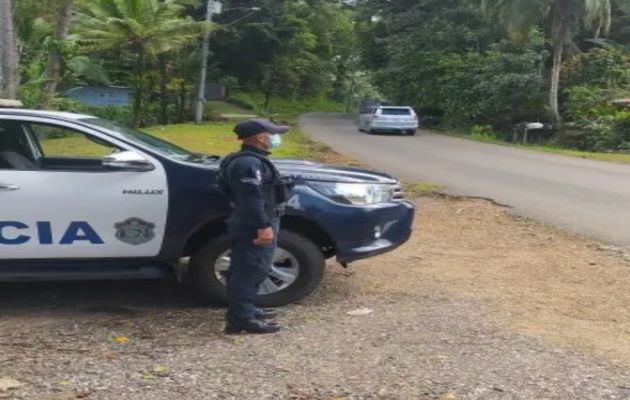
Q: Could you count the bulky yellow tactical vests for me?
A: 0